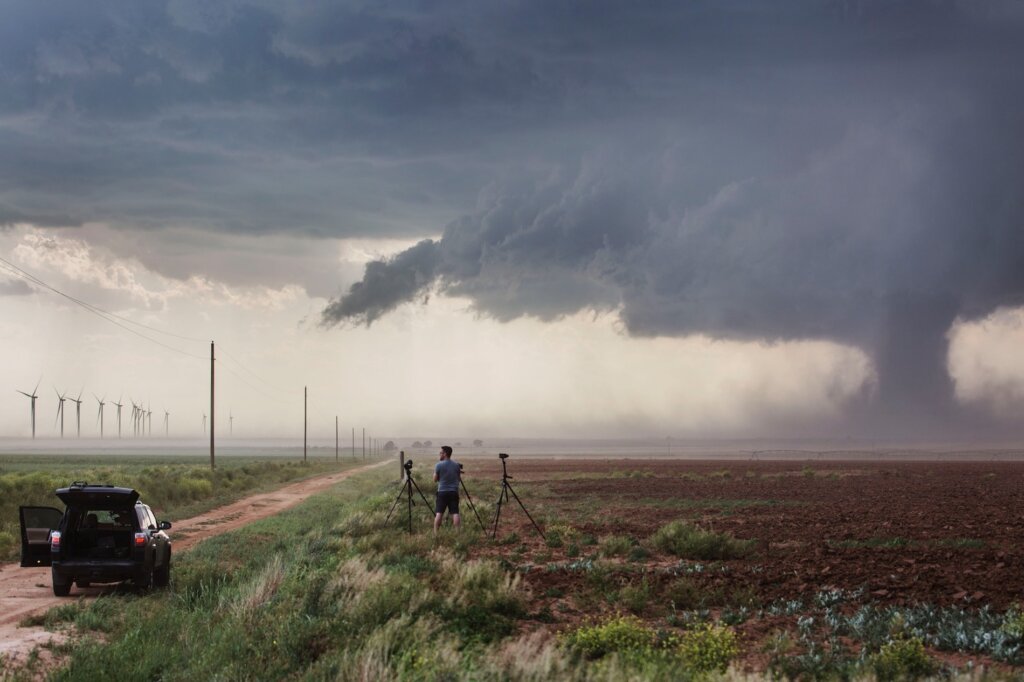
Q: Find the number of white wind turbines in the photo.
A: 12